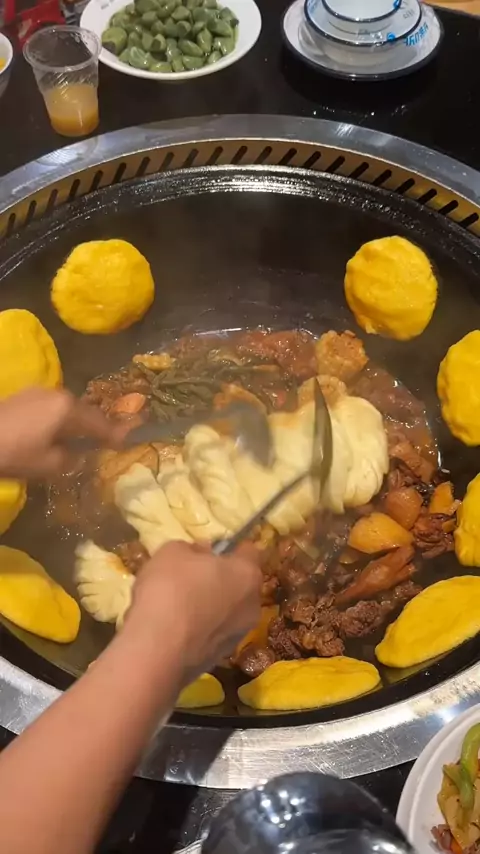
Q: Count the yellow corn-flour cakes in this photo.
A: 10